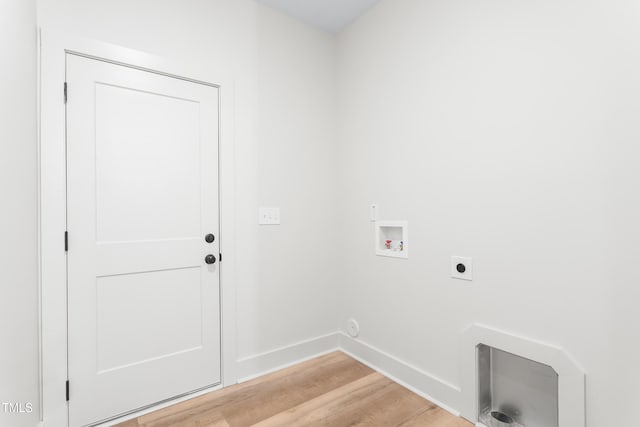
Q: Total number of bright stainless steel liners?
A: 1